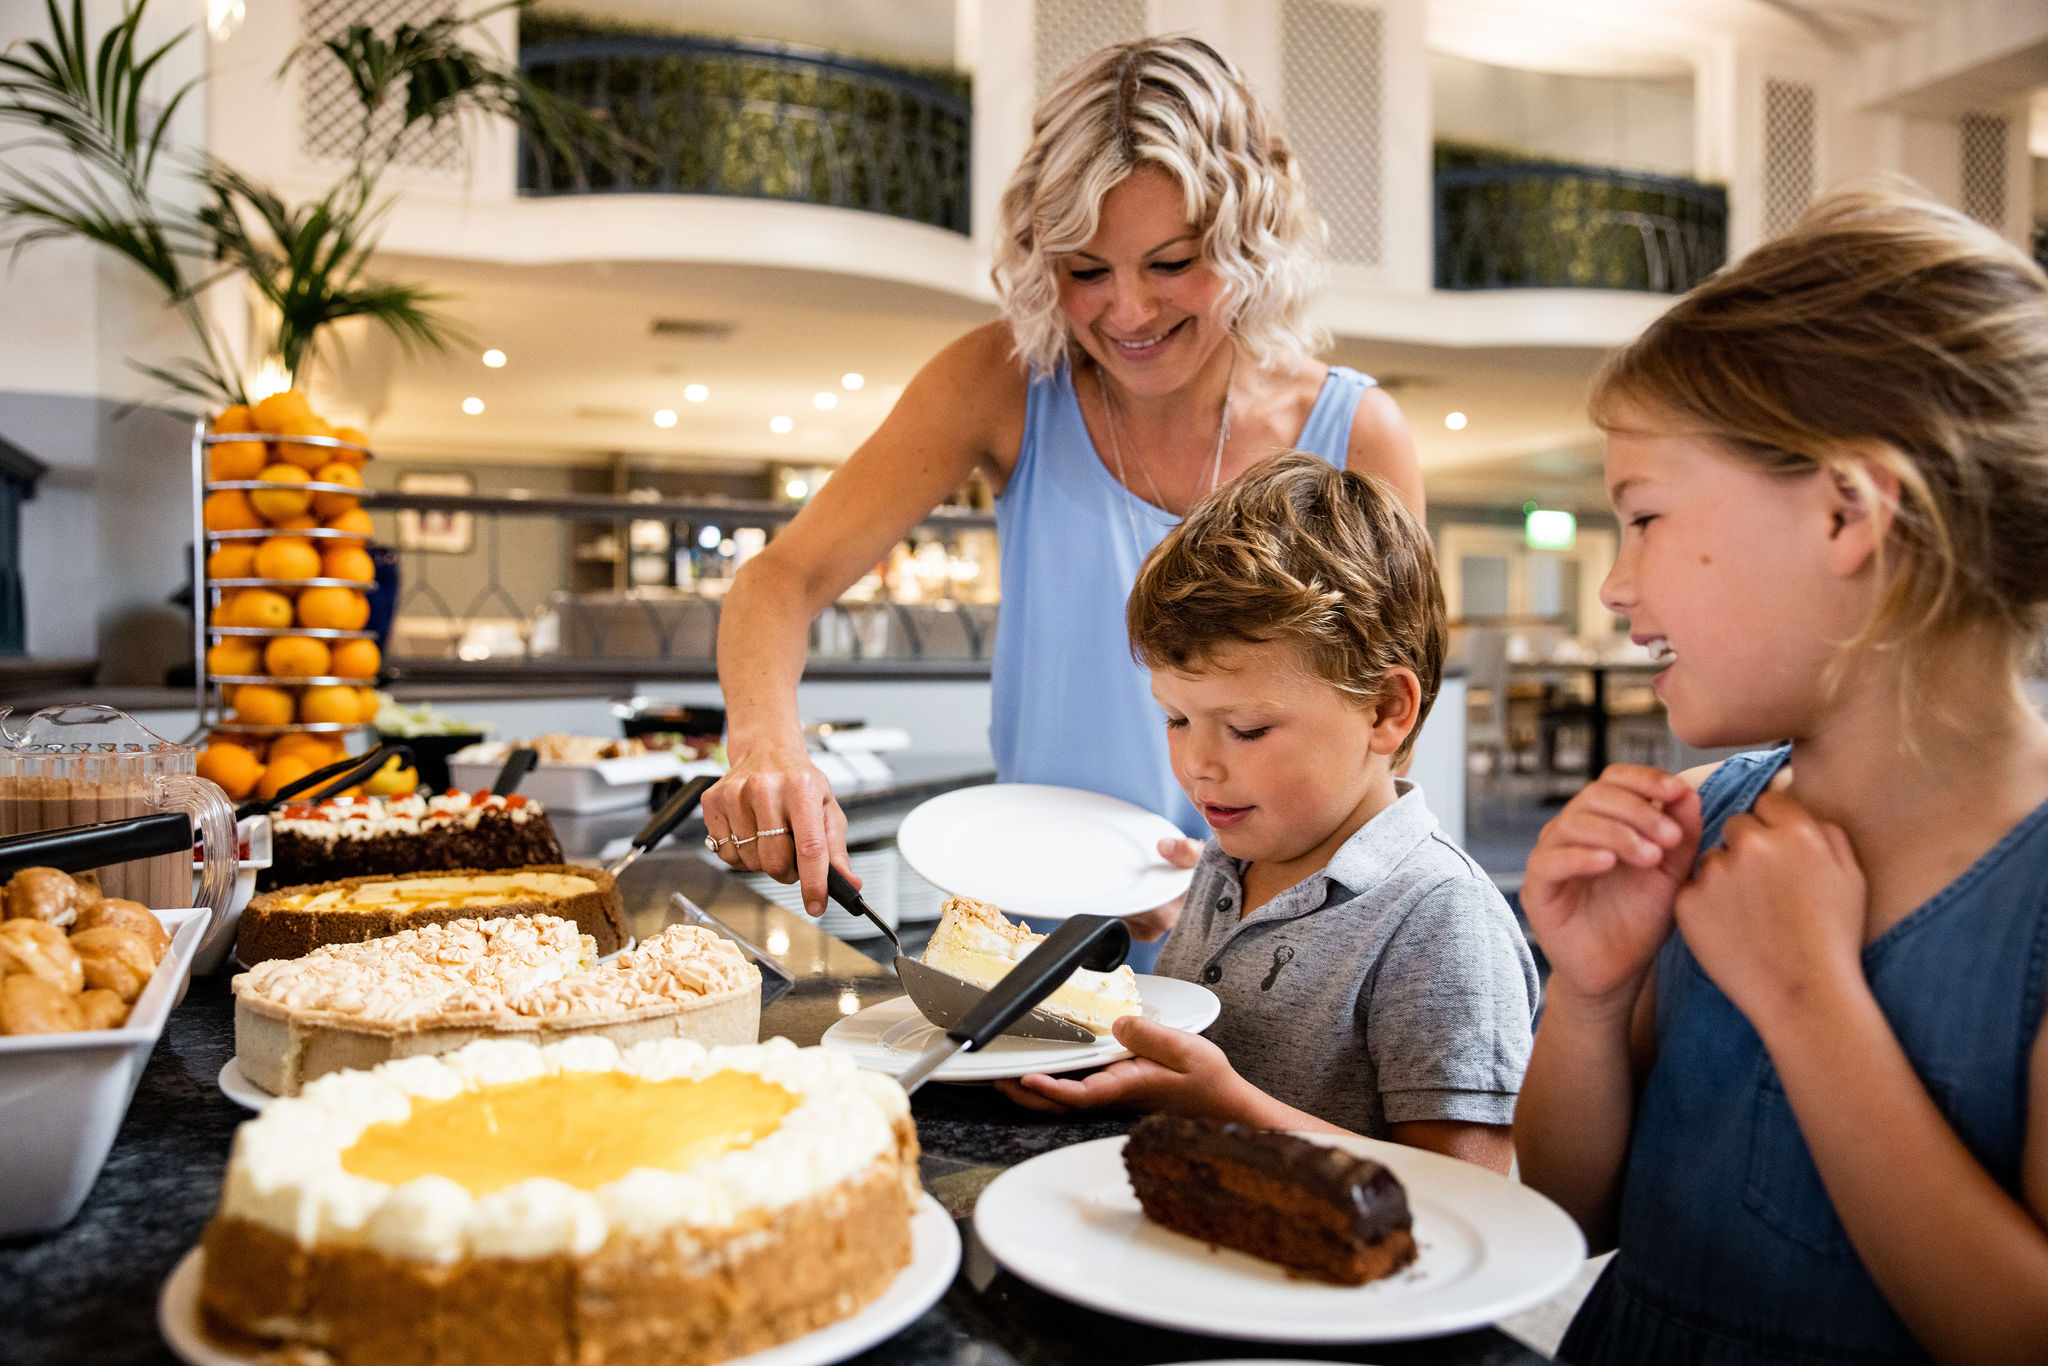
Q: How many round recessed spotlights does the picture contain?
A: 8